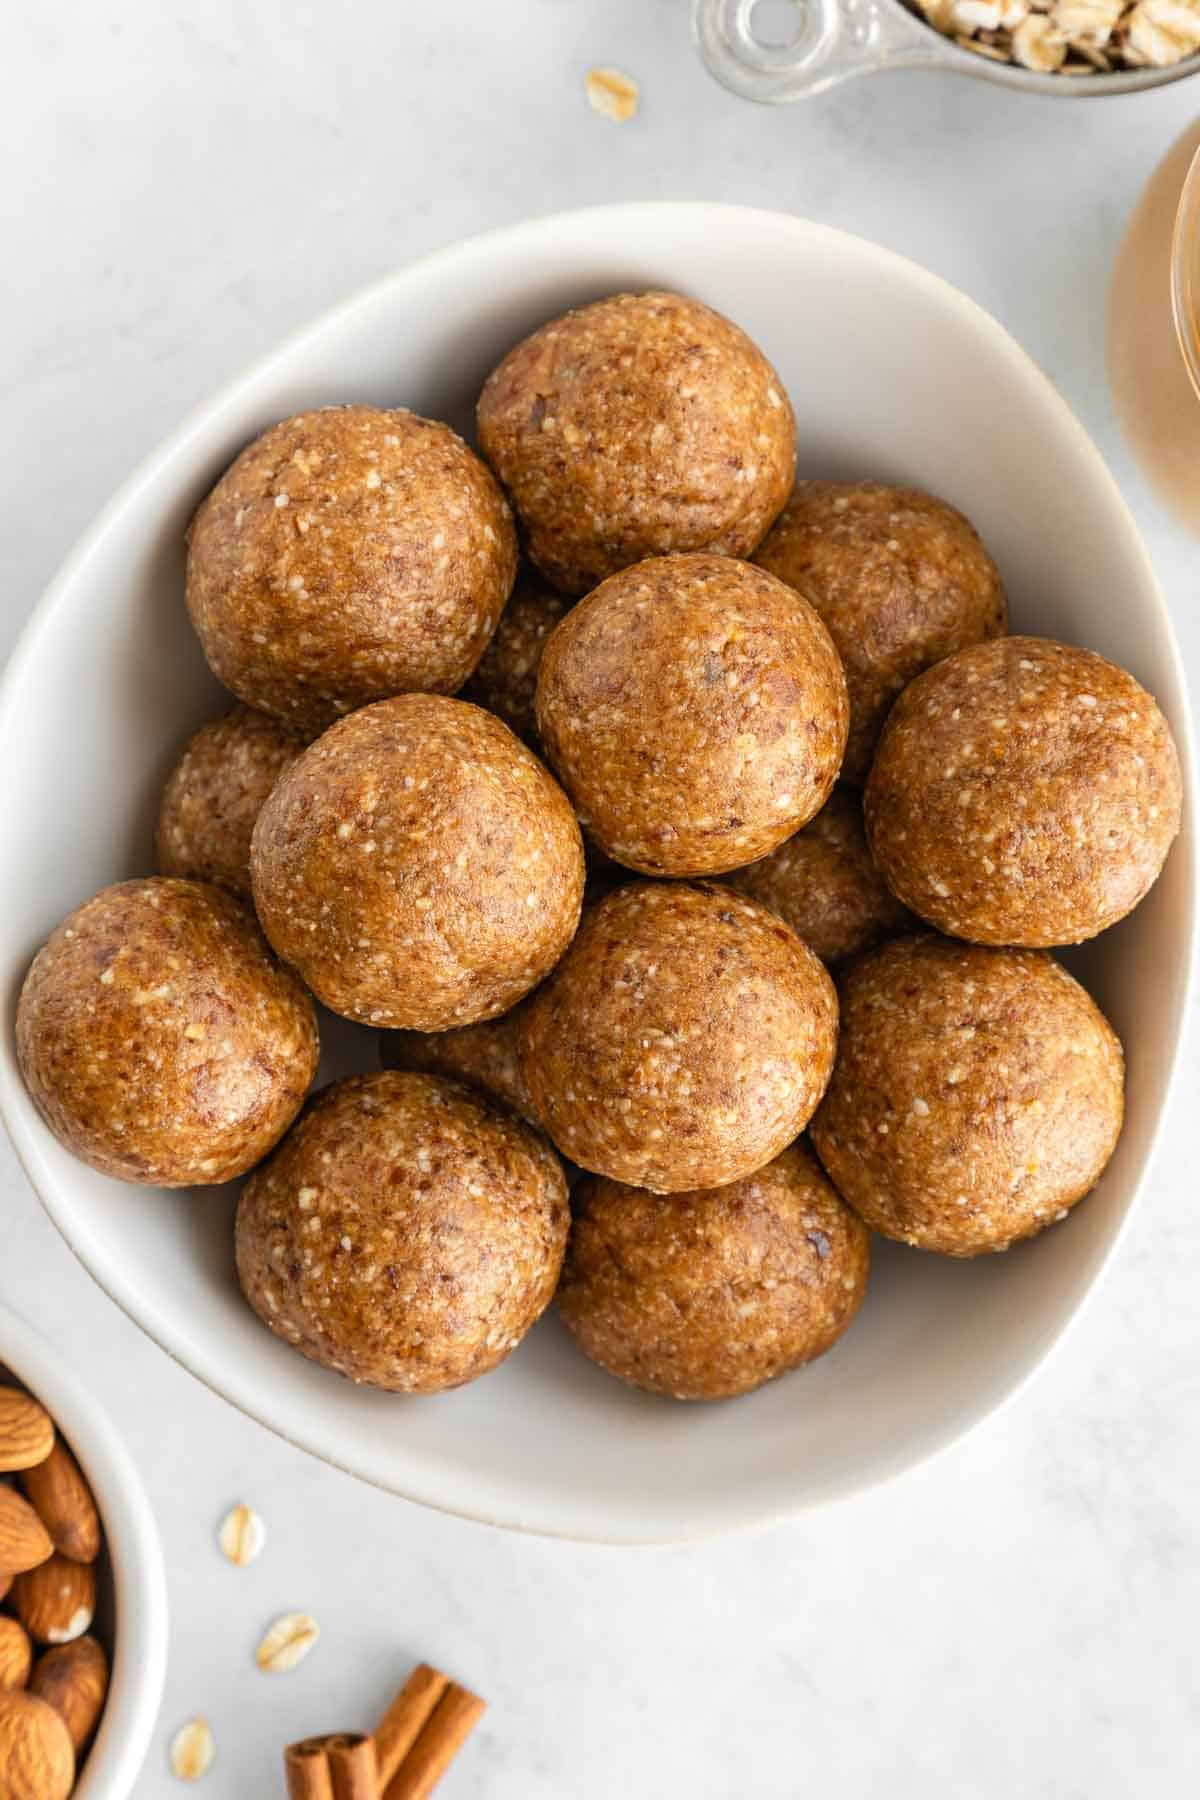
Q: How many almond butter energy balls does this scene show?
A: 15